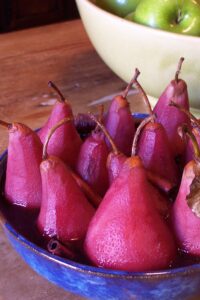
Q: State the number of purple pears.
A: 11